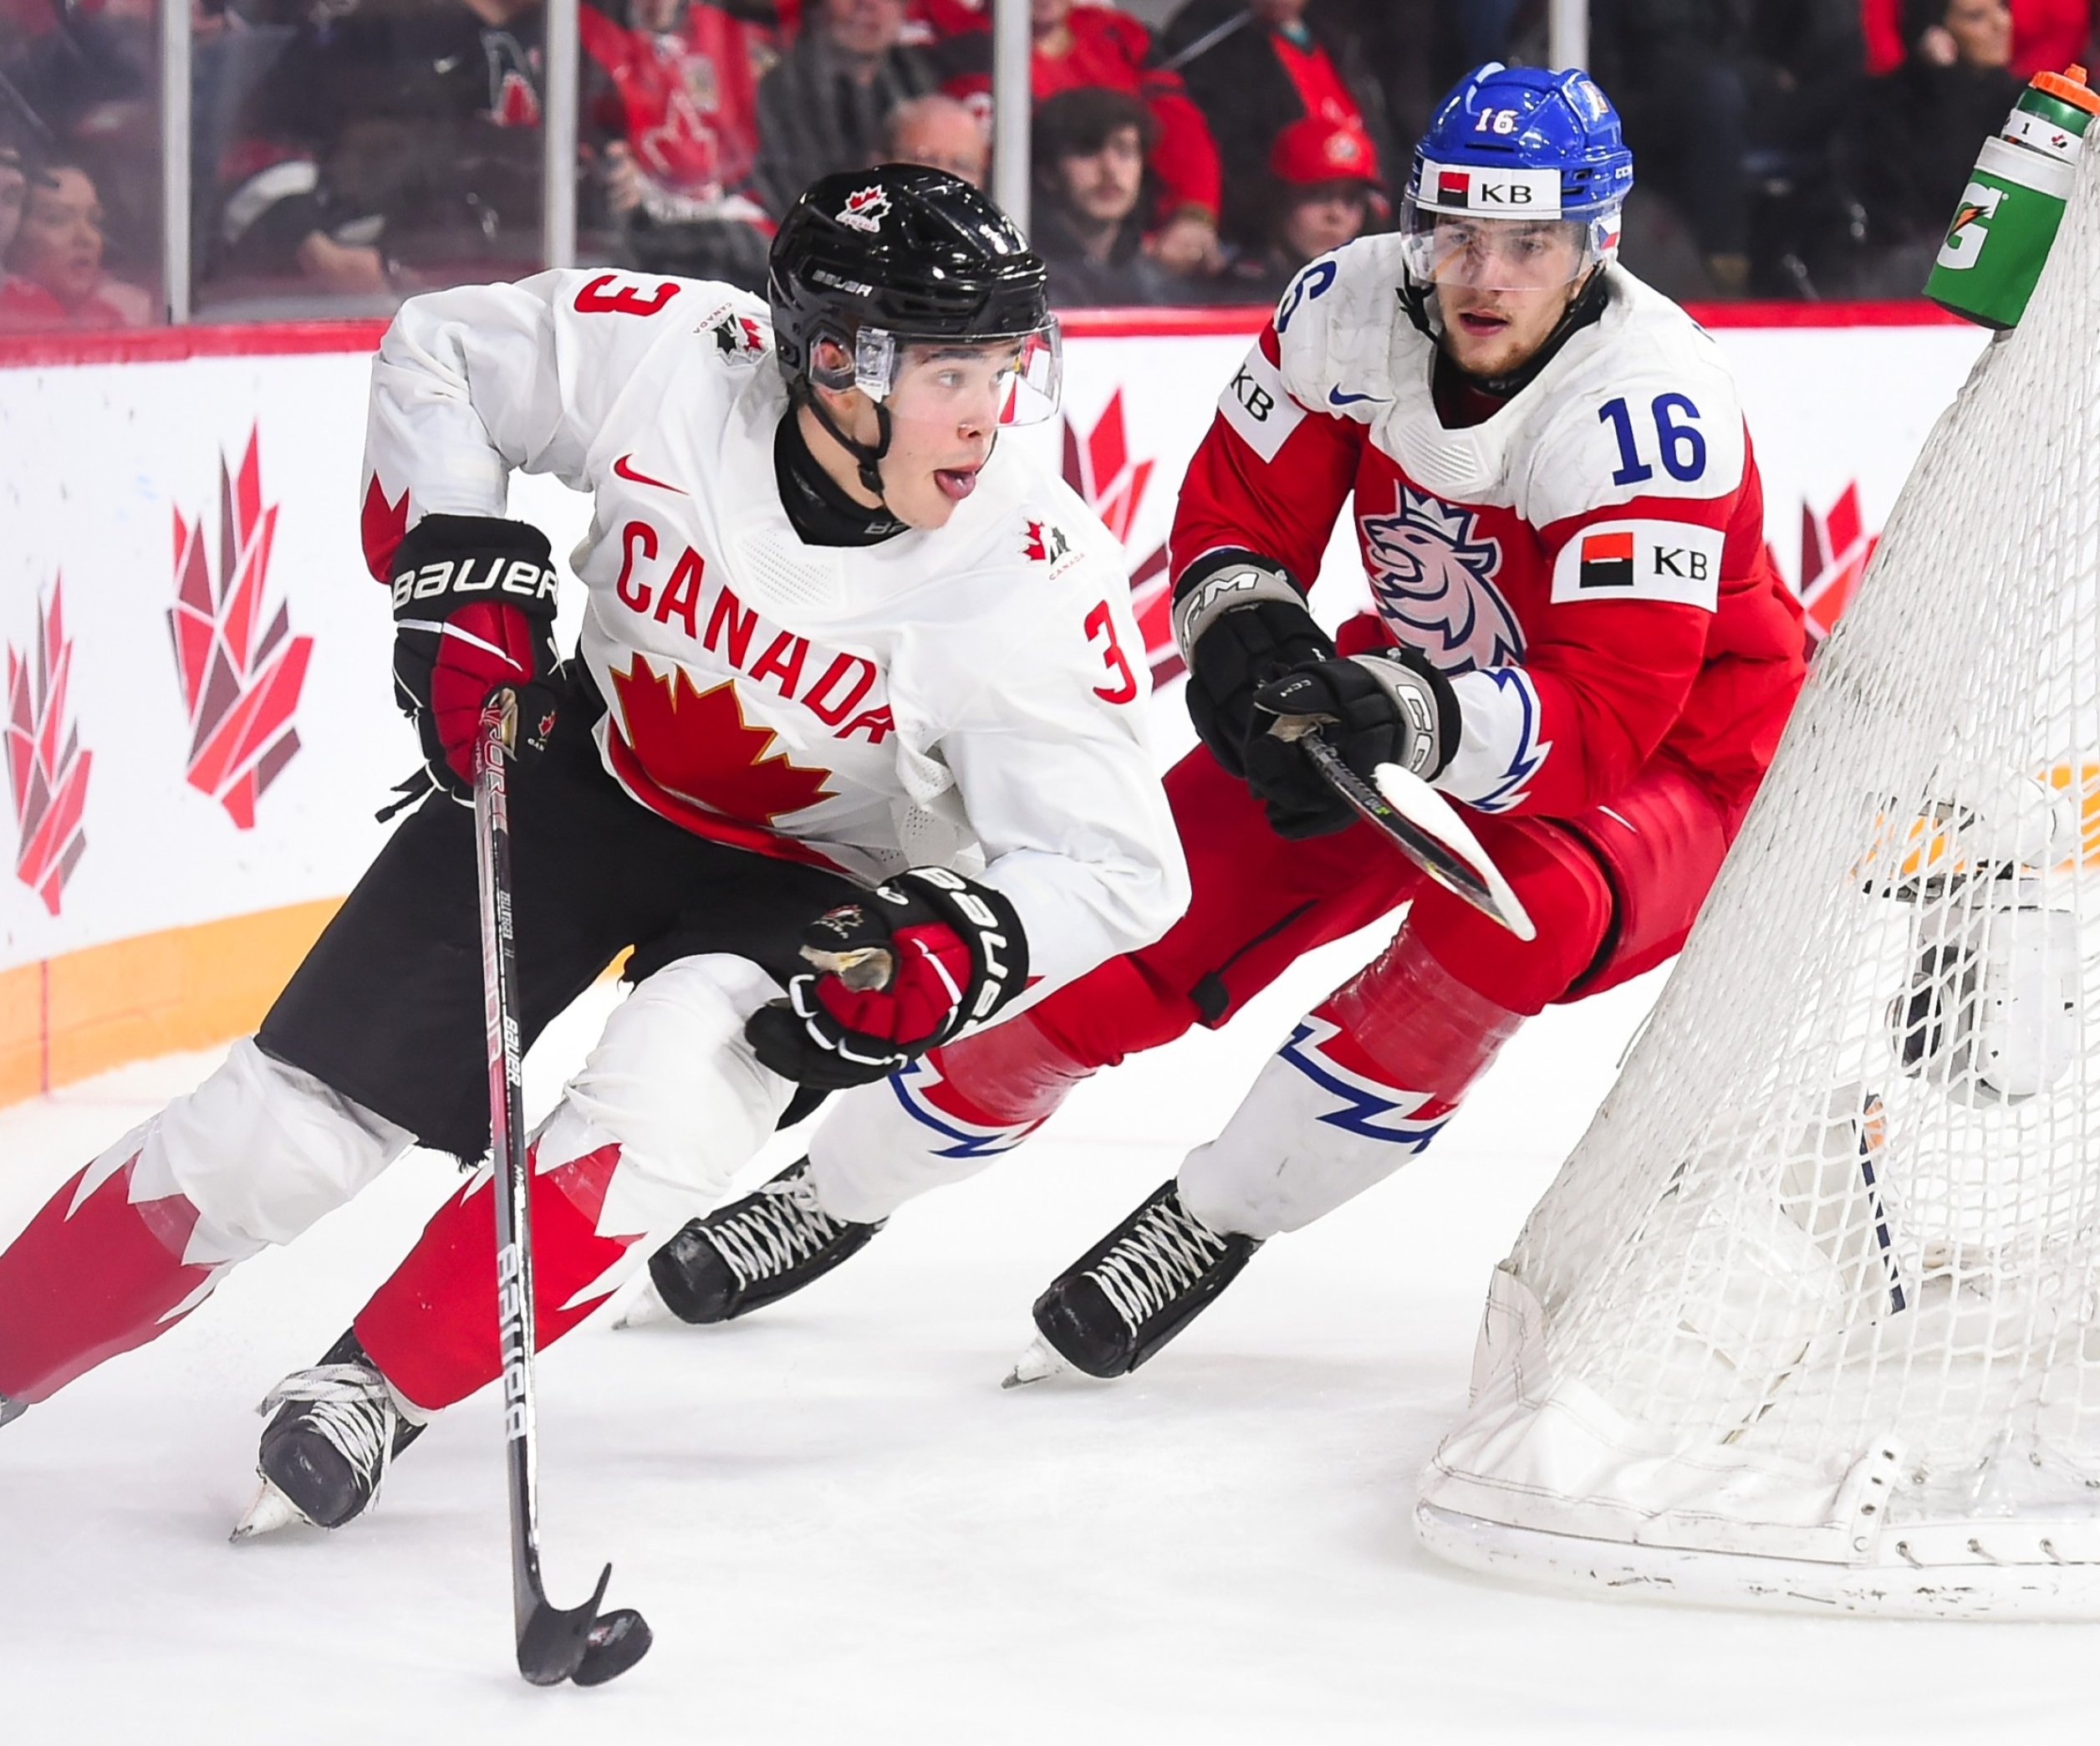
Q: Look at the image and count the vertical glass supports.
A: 4